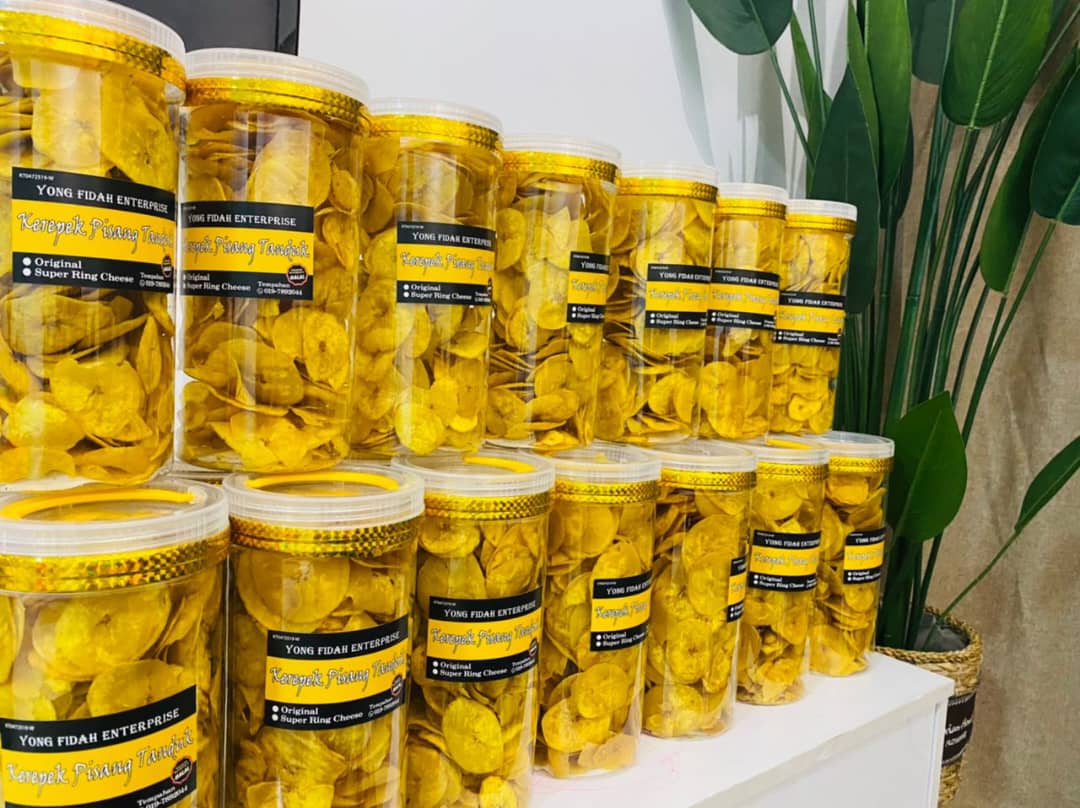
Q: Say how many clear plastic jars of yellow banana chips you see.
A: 14